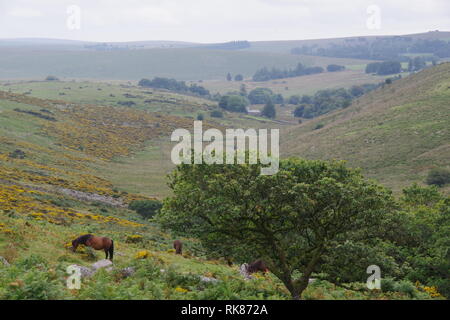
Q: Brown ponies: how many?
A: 3